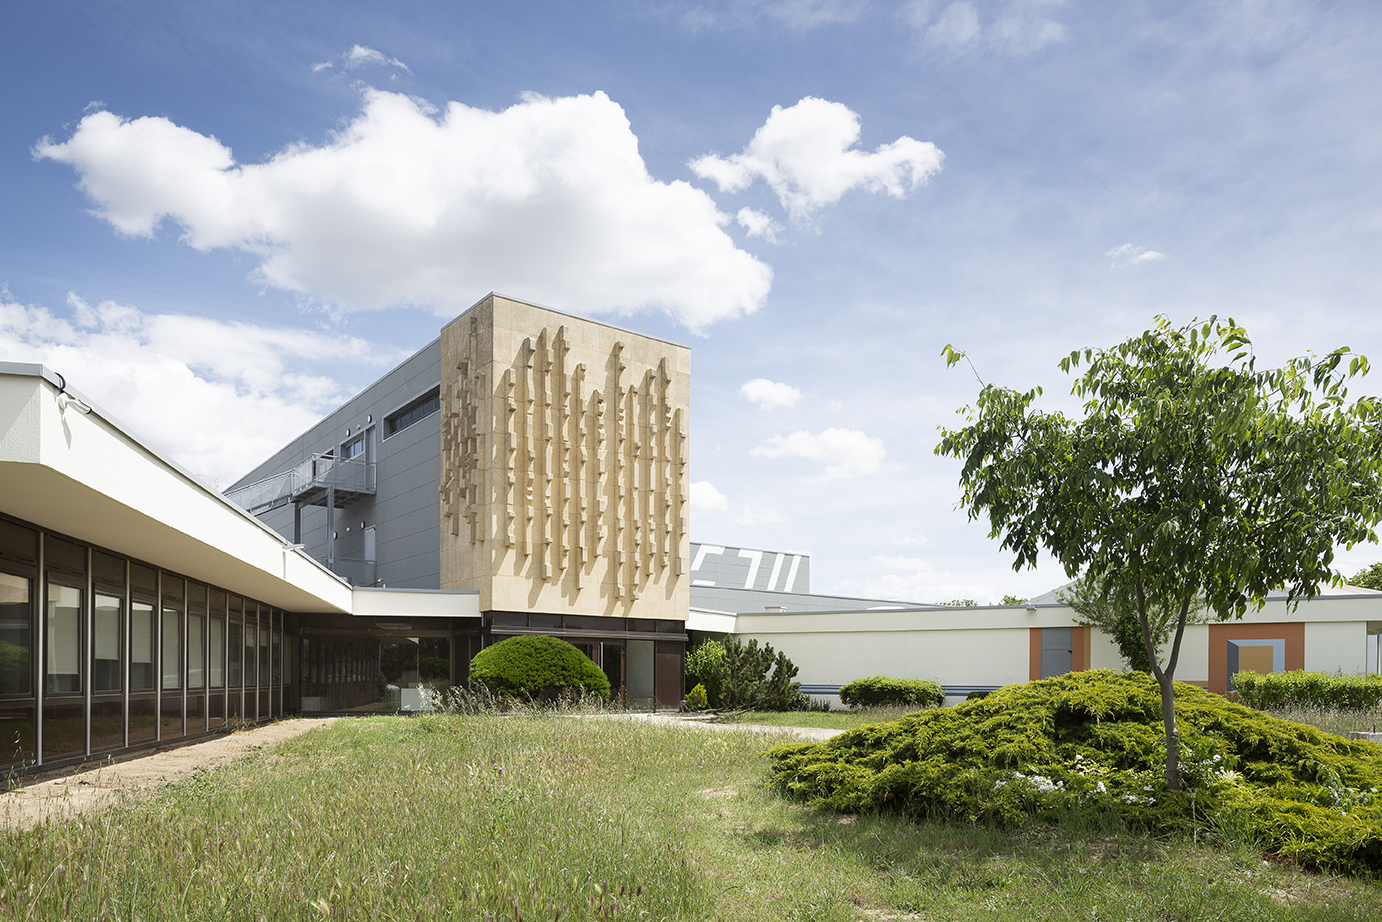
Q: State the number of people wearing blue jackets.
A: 0